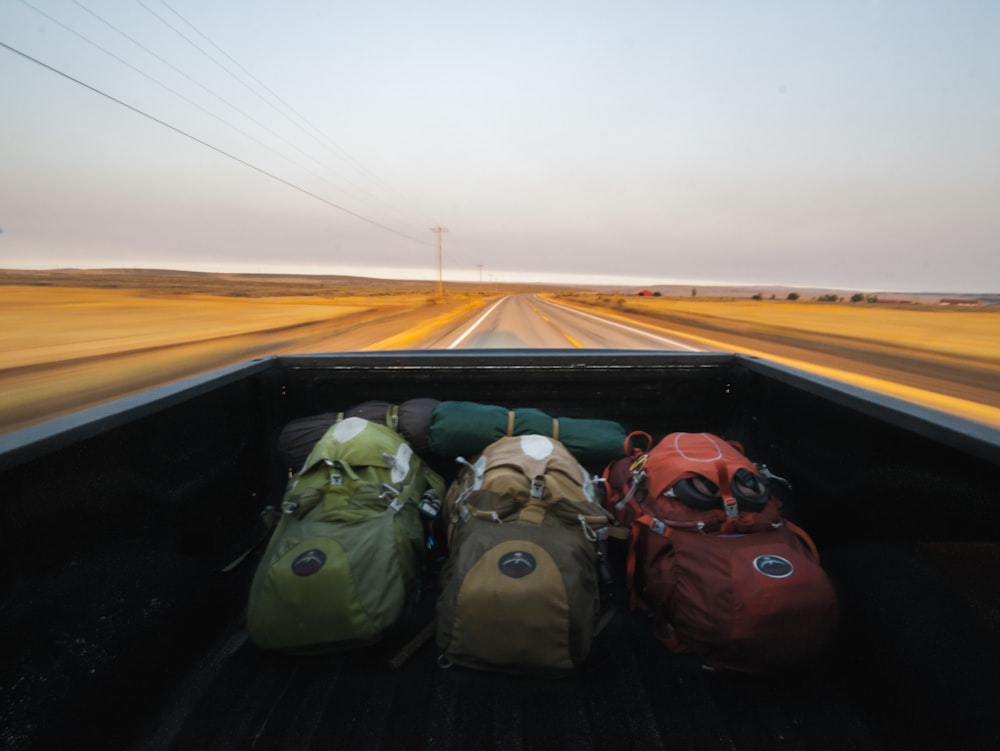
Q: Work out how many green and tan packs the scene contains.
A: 2